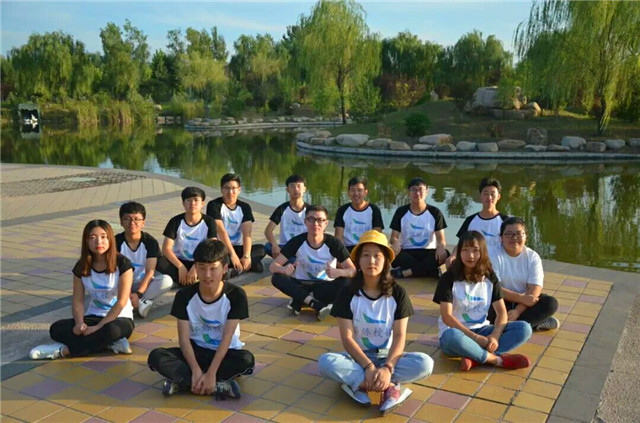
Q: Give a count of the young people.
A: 13